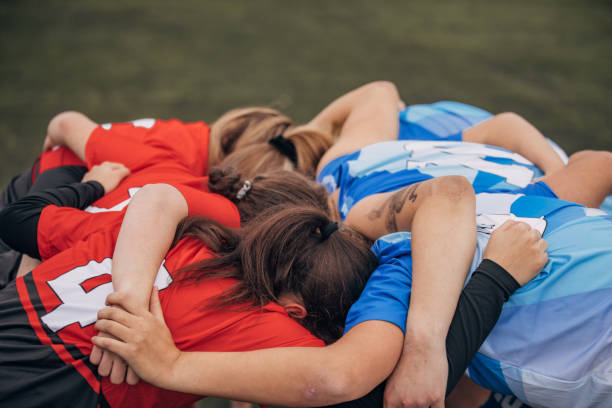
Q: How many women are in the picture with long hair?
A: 4